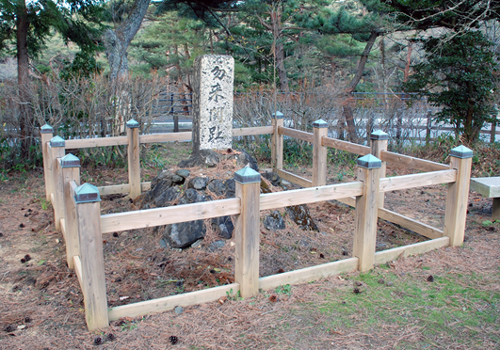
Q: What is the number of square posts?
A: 11